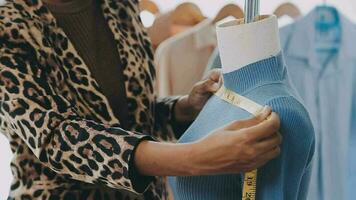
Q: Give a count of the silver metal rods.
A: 1